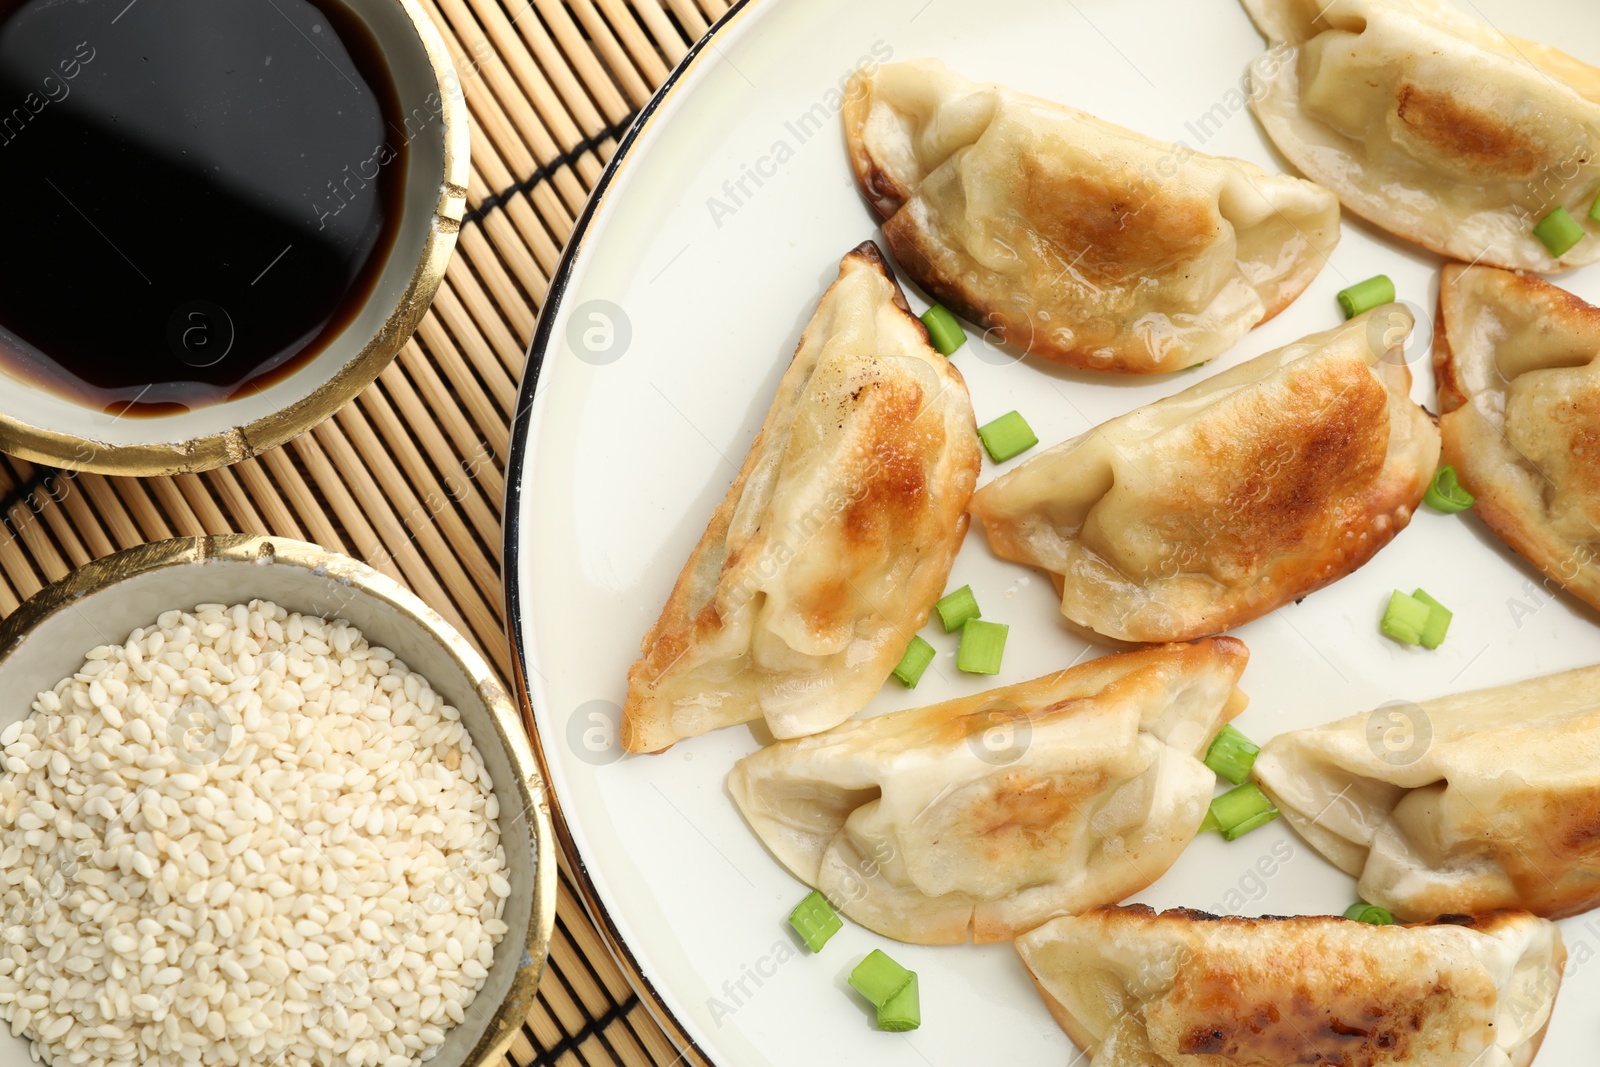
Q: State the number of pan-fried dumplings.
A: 8